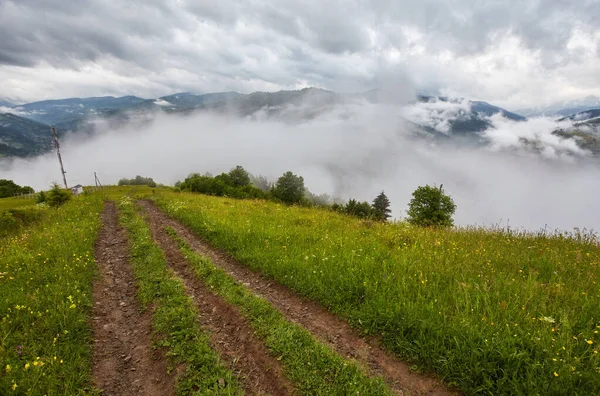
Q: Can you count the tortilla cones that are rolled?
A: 0